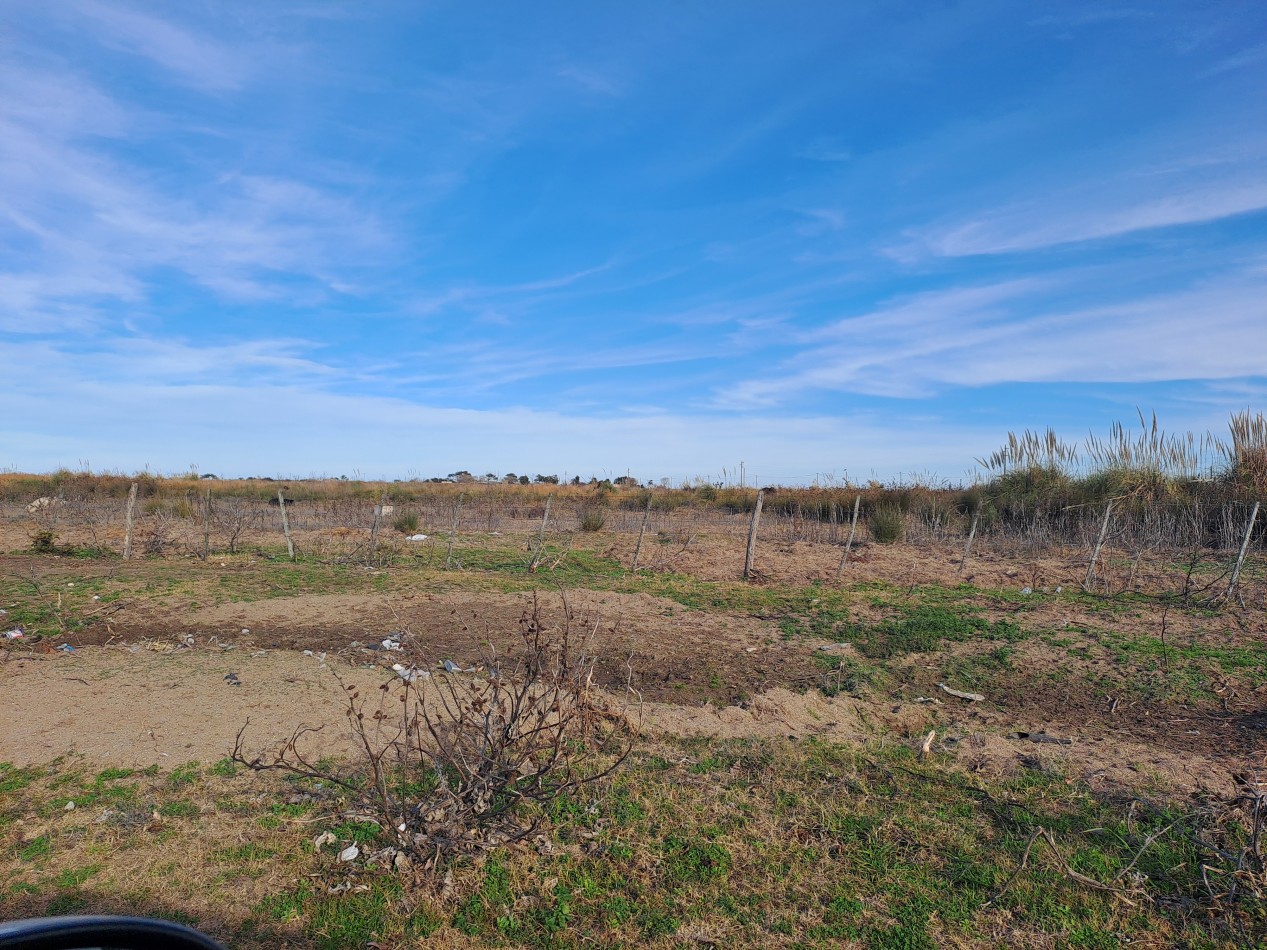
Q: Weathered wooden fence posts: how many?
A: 12